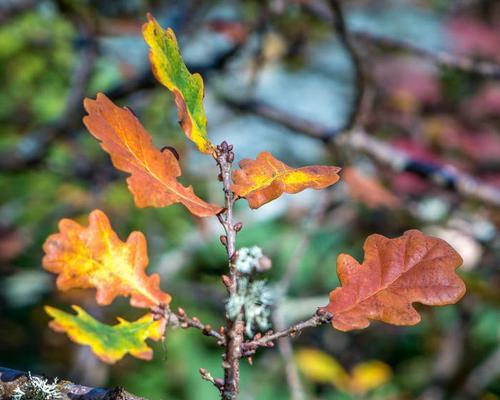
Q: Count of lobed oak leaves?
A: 6